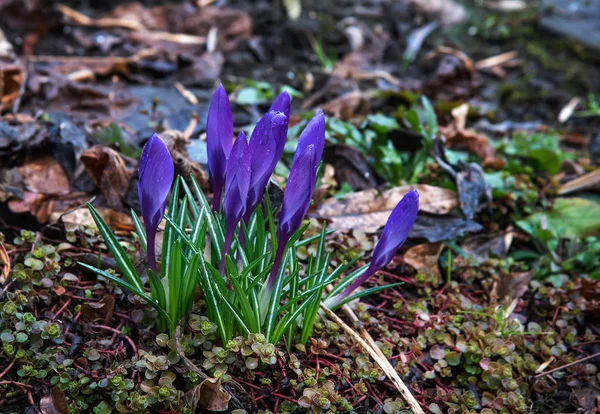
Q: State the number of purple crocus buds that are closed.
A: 8